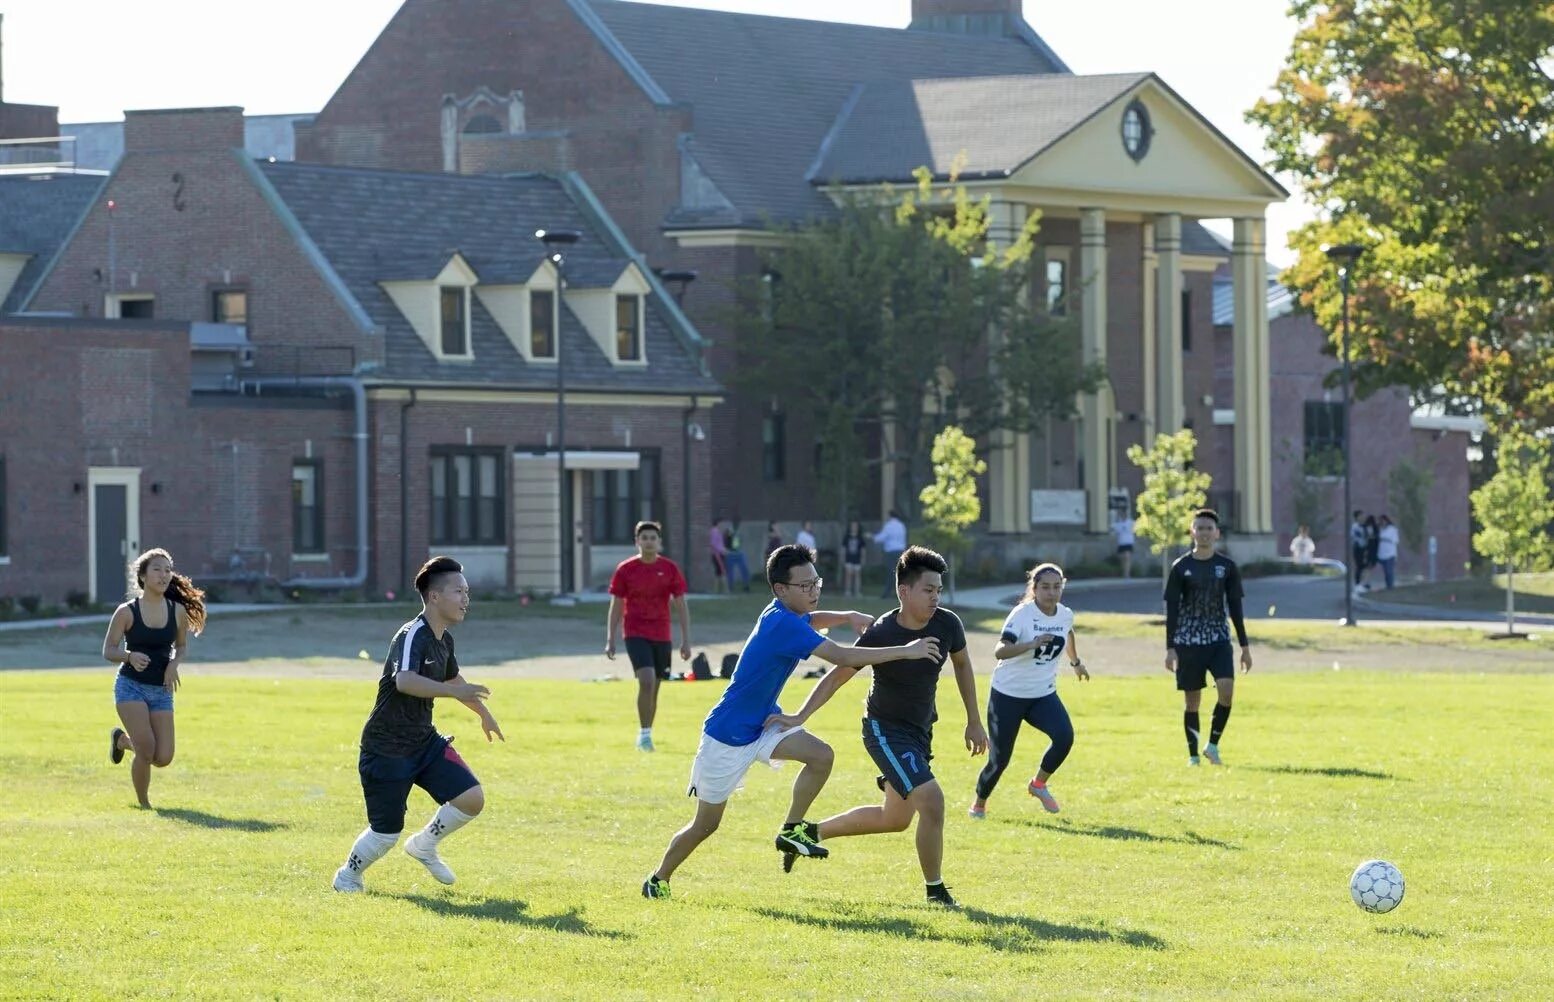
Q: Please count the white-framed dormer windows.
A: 3